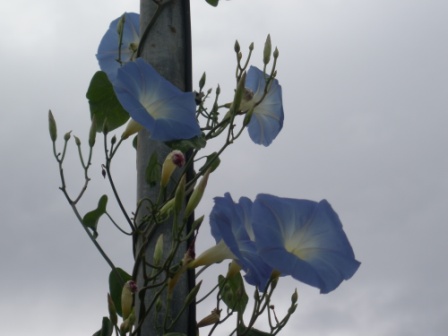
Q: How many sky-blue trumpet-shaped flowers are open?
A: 5